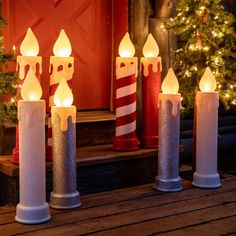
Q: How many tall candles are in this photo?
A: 8